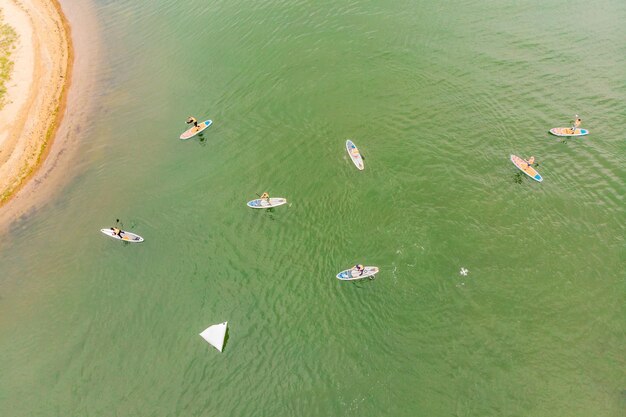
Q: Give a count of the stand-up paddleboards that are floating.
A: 7